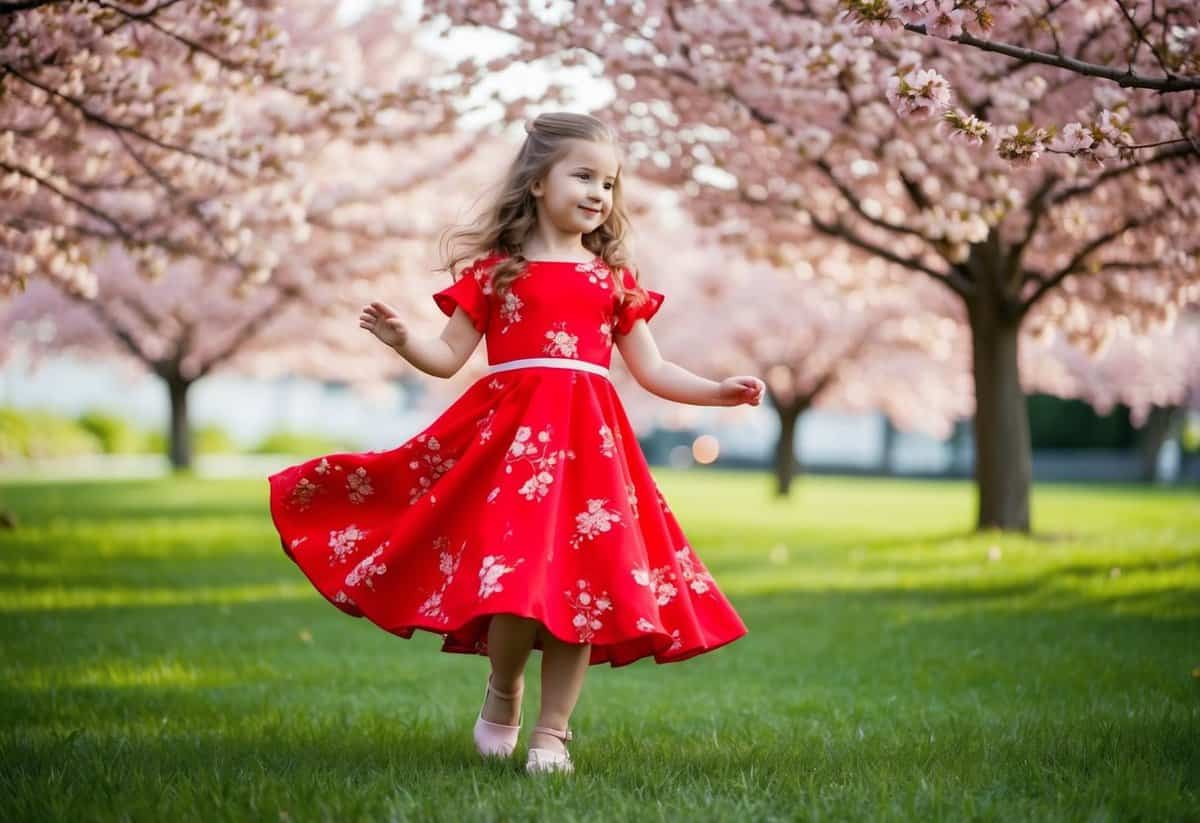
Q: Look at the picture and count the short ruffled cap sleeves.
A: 2